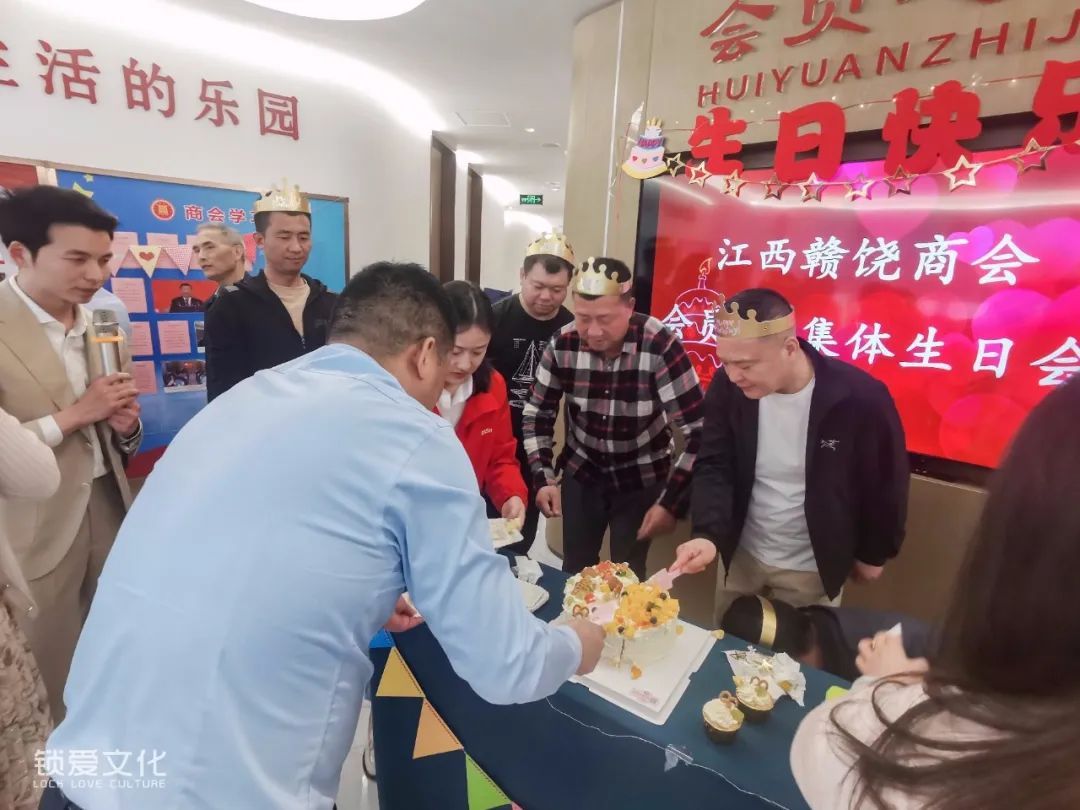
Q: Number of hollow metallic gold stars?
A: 9